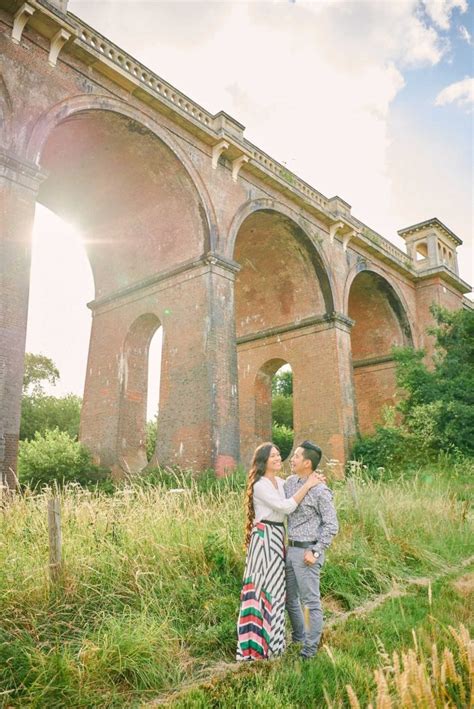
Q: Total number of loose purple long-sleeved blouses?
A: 0